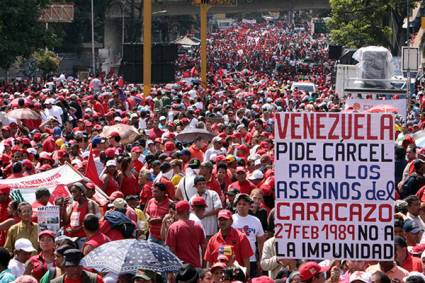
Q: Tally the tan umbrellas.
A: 2